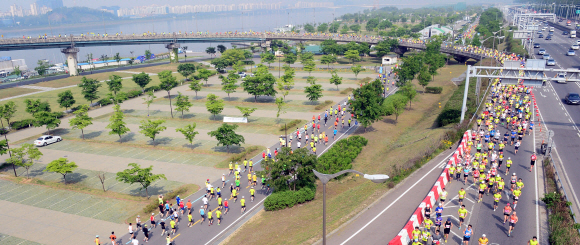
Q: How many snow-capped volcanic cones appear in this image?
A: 0